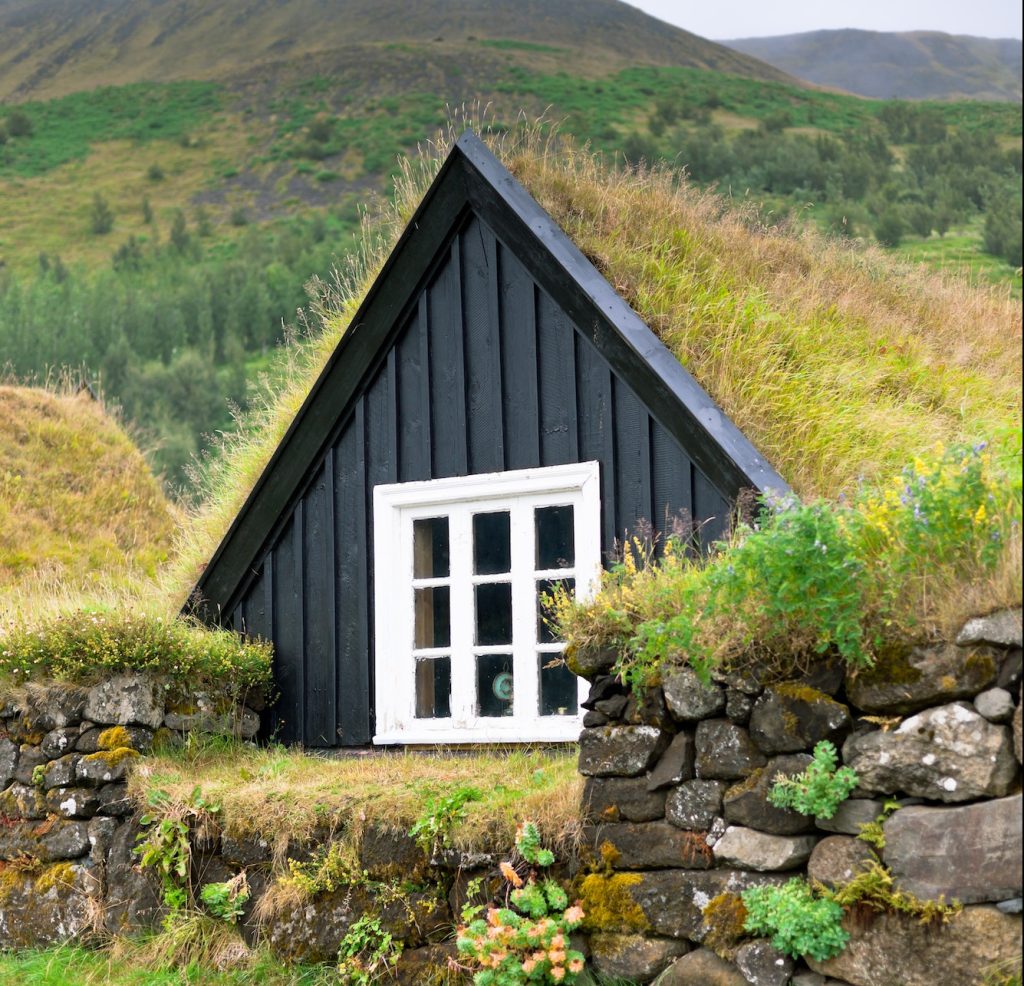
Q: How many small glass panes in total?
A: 9